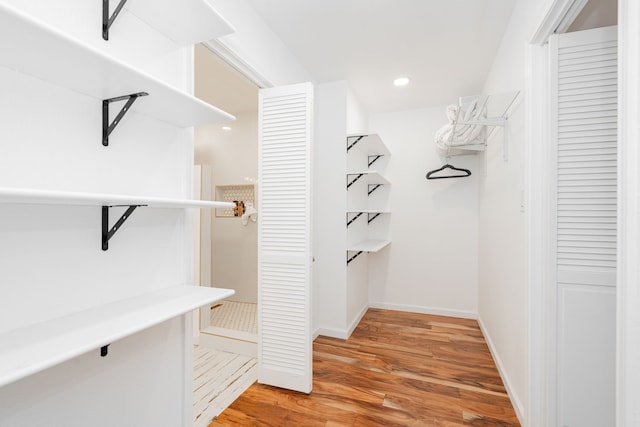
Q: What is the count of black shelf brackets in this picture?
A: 11